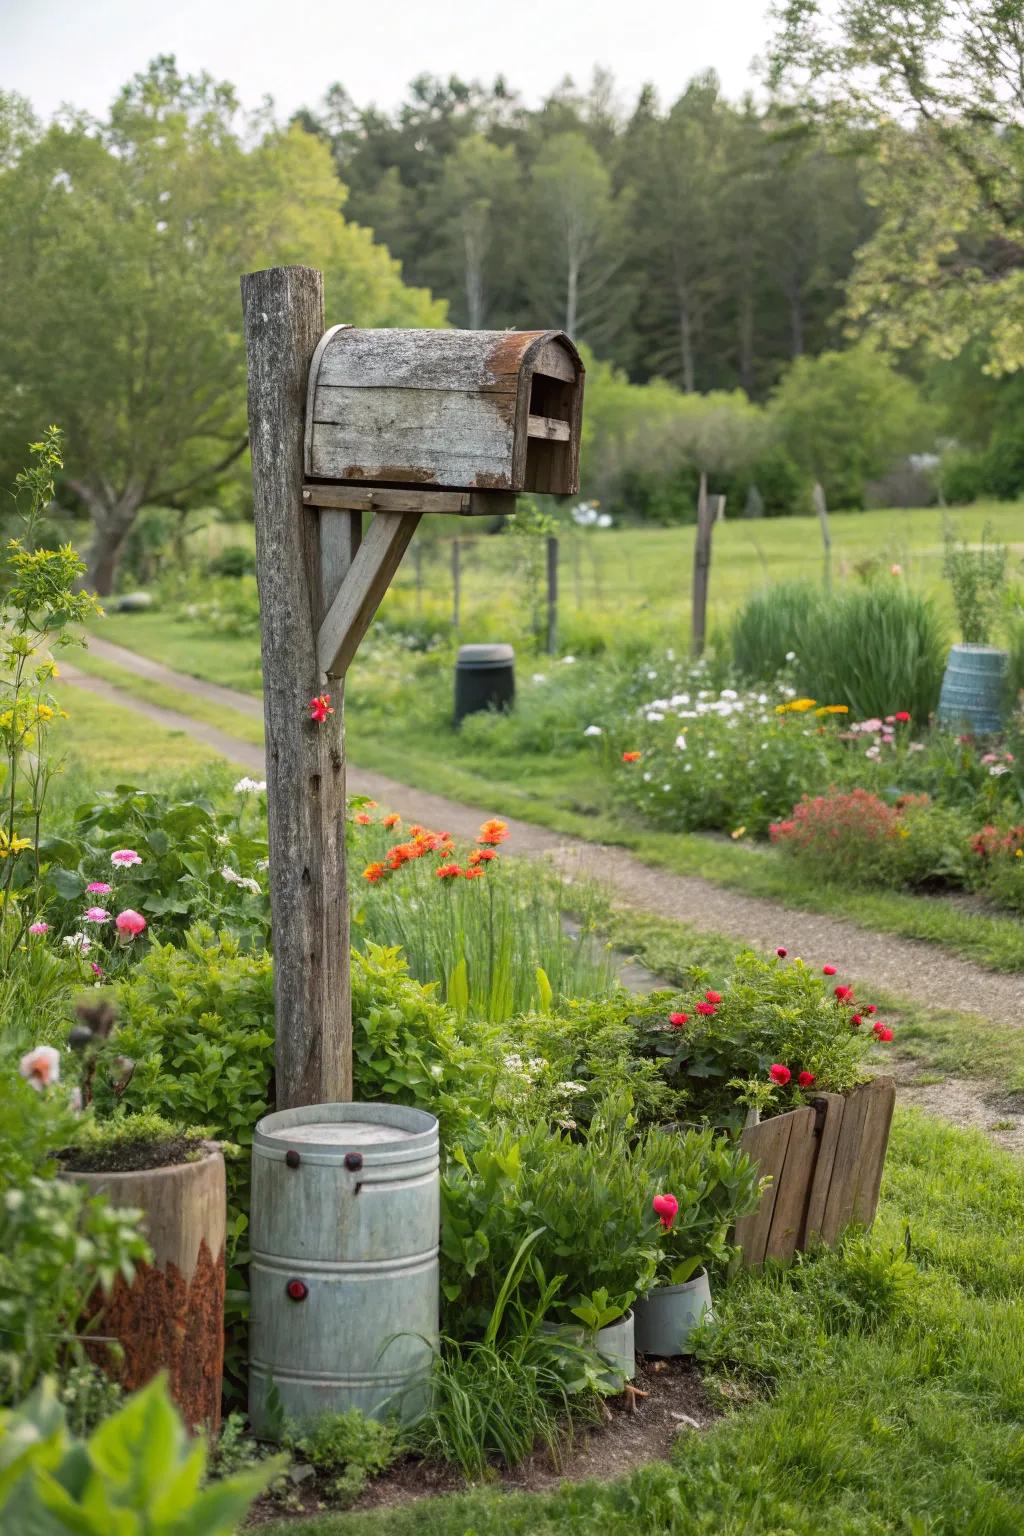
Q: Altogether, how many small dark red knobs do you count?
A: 3